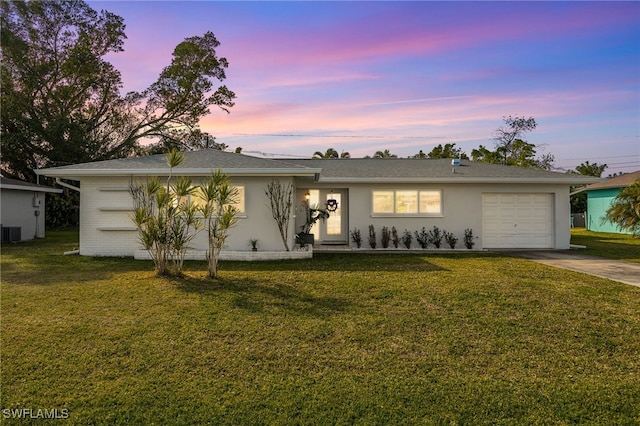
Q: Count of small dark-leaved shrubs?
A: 9